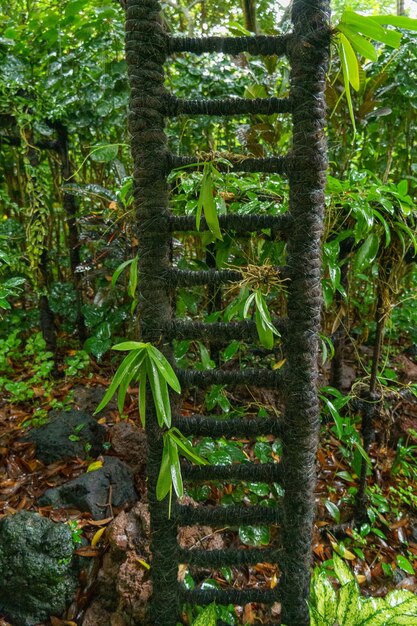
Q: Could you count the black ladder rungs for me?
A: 12